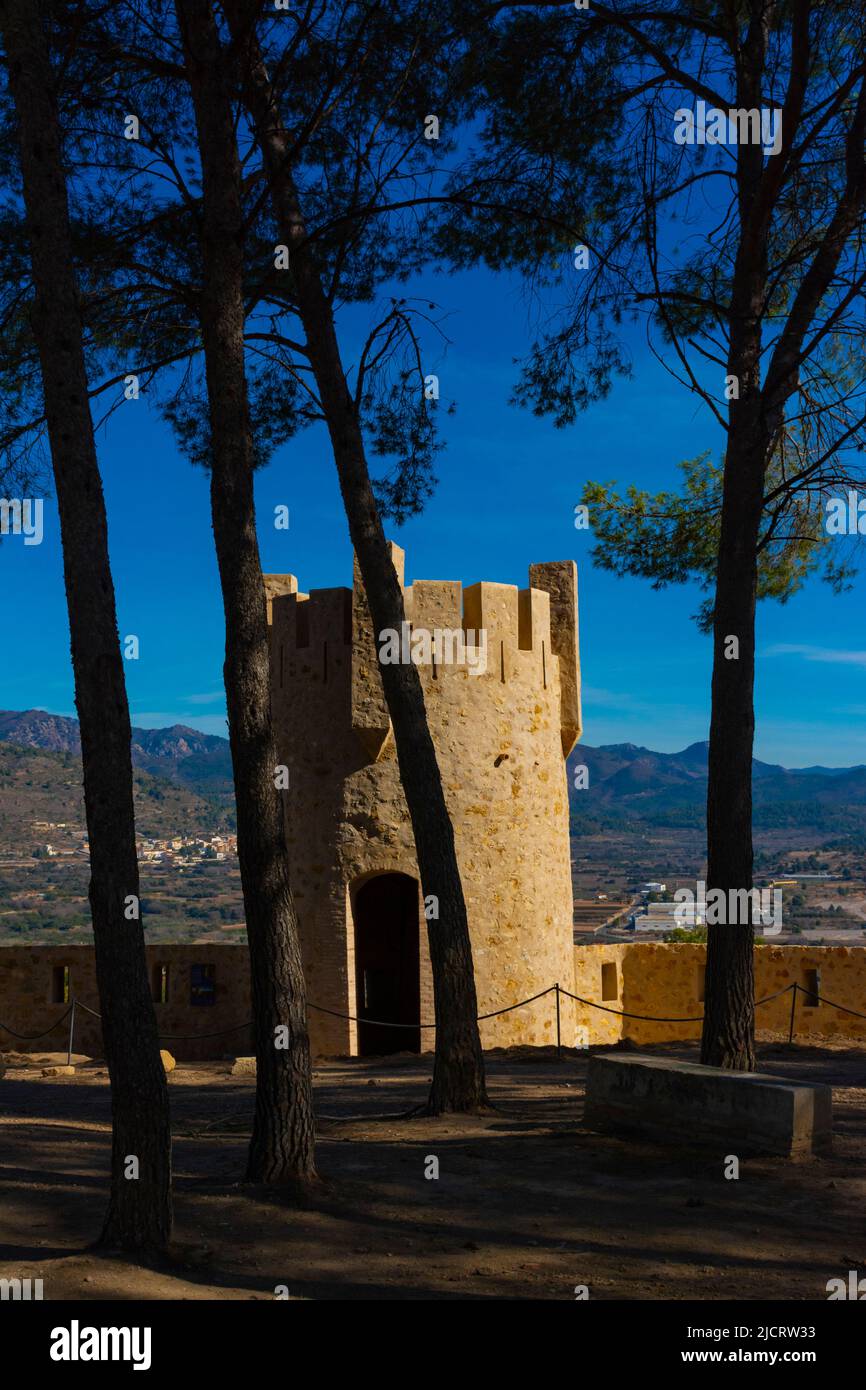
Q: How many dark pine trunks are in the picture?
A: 4